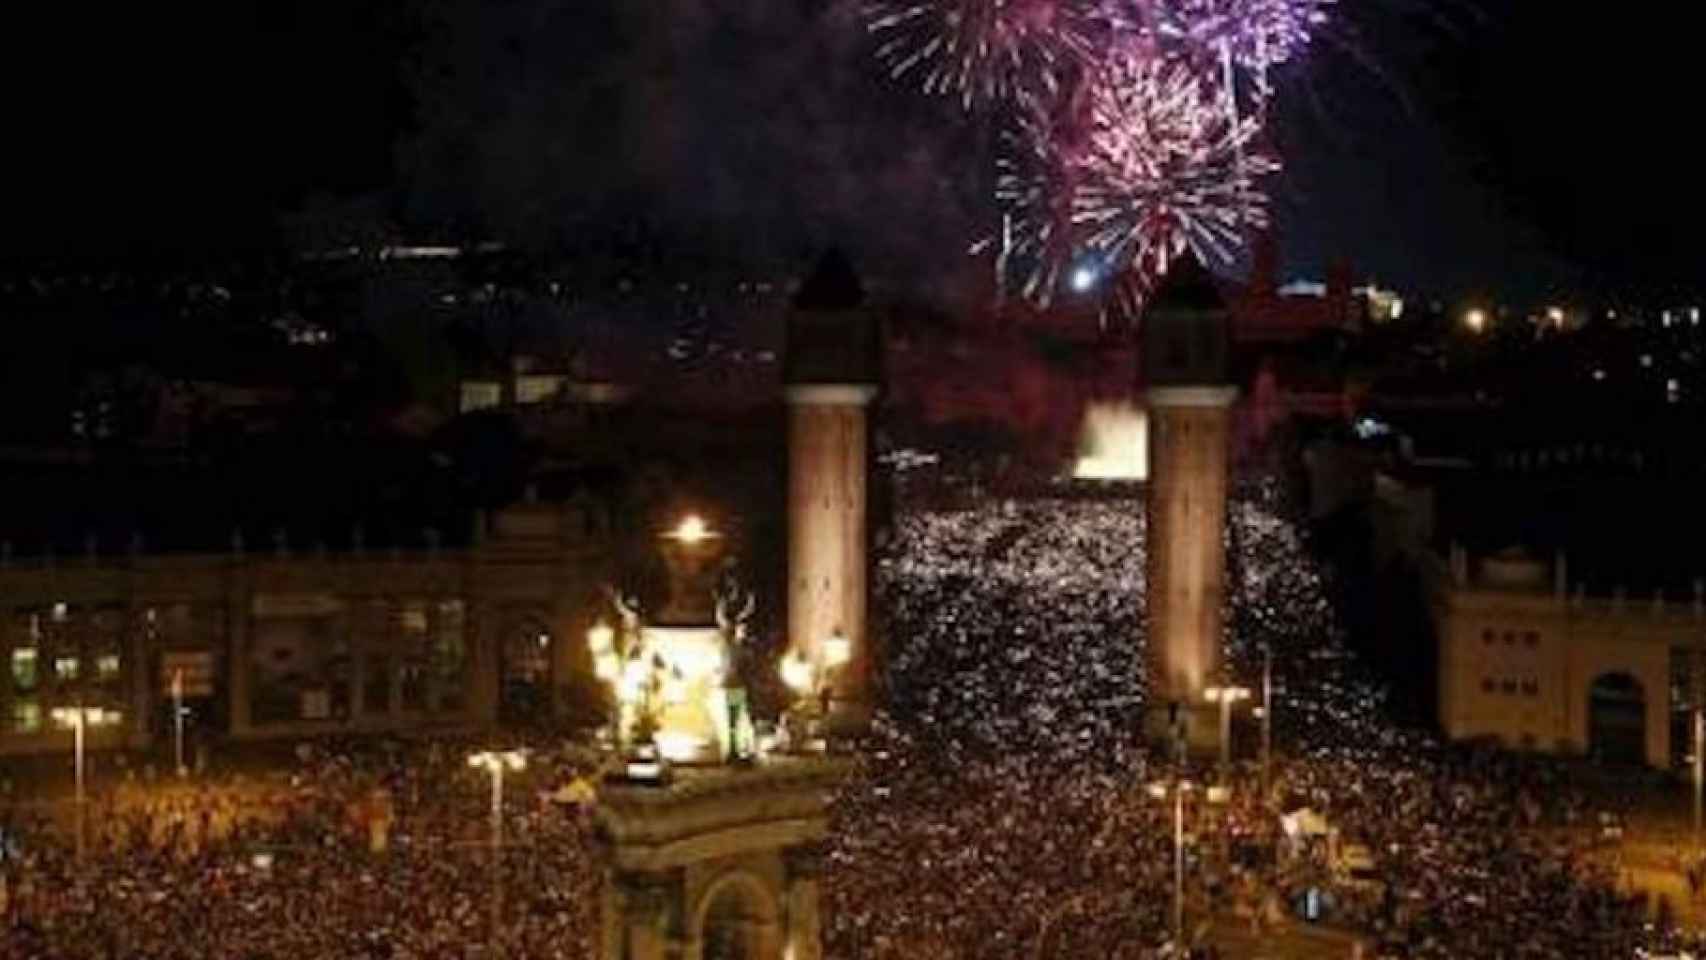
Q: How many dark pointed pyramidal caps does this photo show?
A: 2